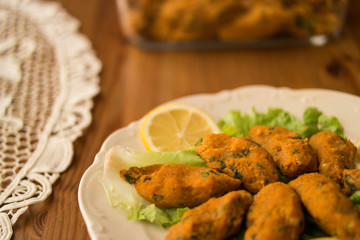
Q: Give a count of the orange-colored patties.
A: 8